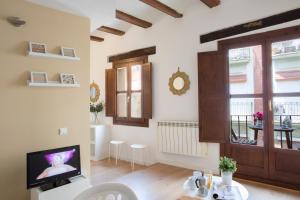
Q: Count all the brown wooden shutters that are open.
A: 3